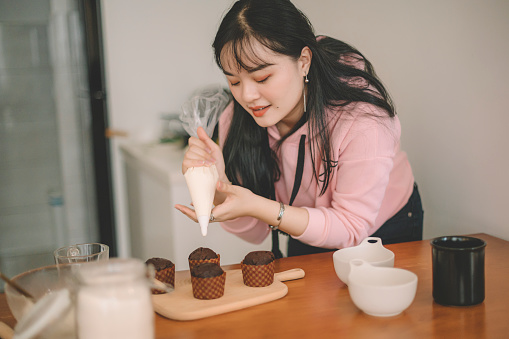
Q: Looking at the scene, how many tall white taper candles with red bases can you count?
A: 0